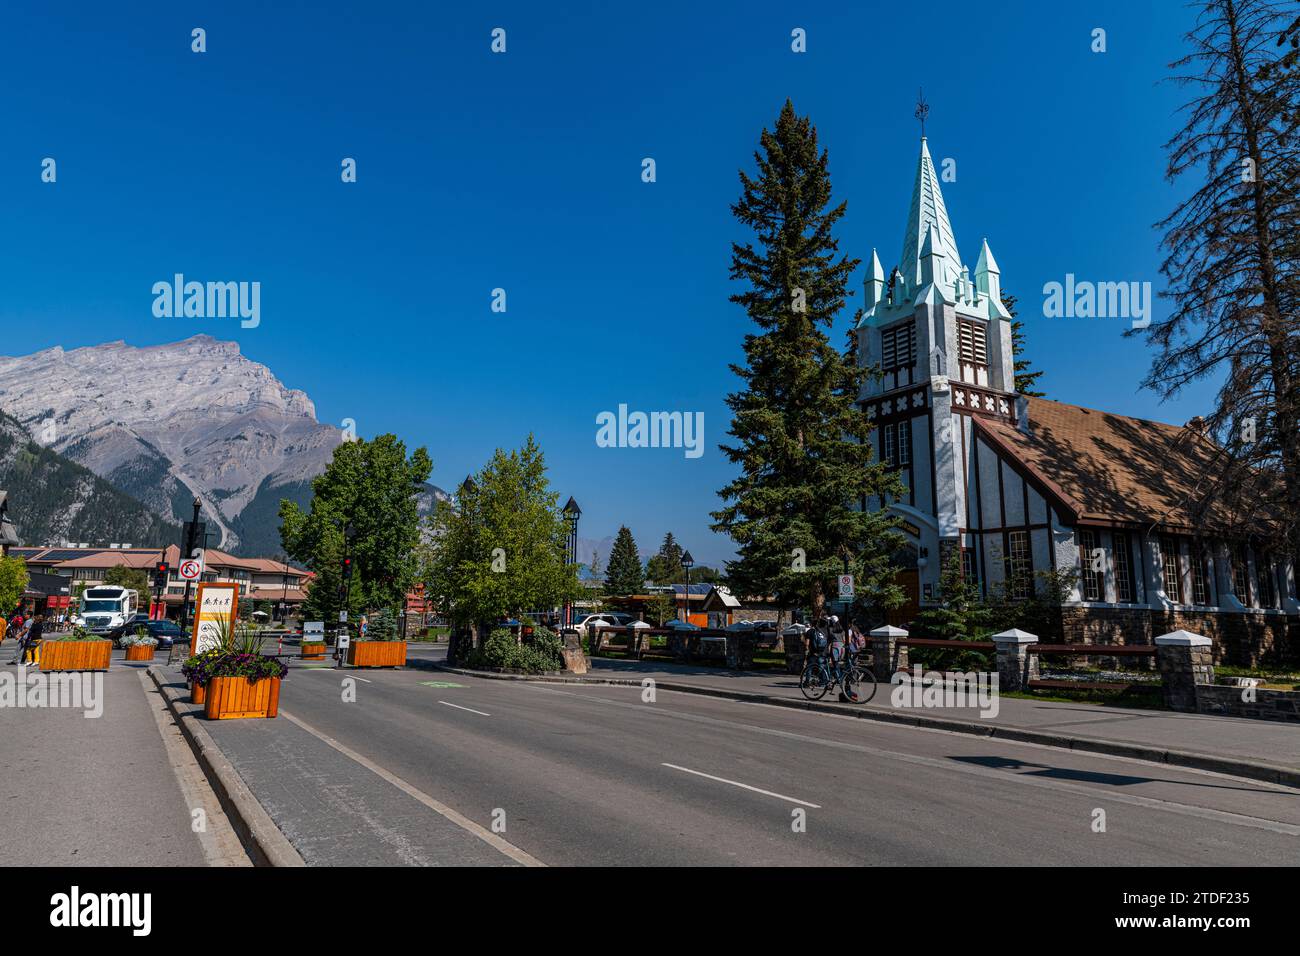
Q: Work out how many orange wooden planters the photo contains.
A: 6